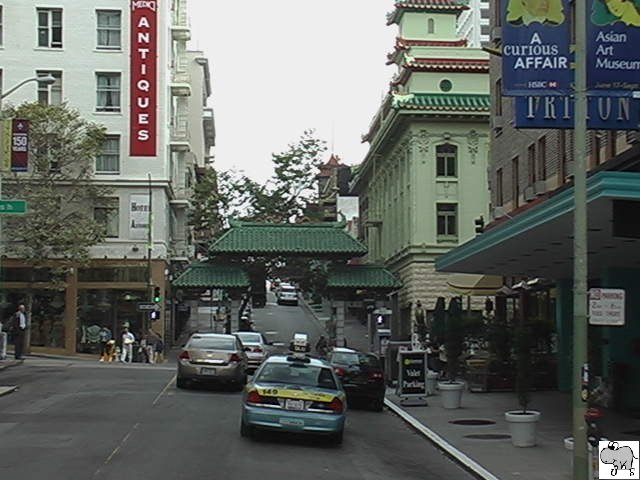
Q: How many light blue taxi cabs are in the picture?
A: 1